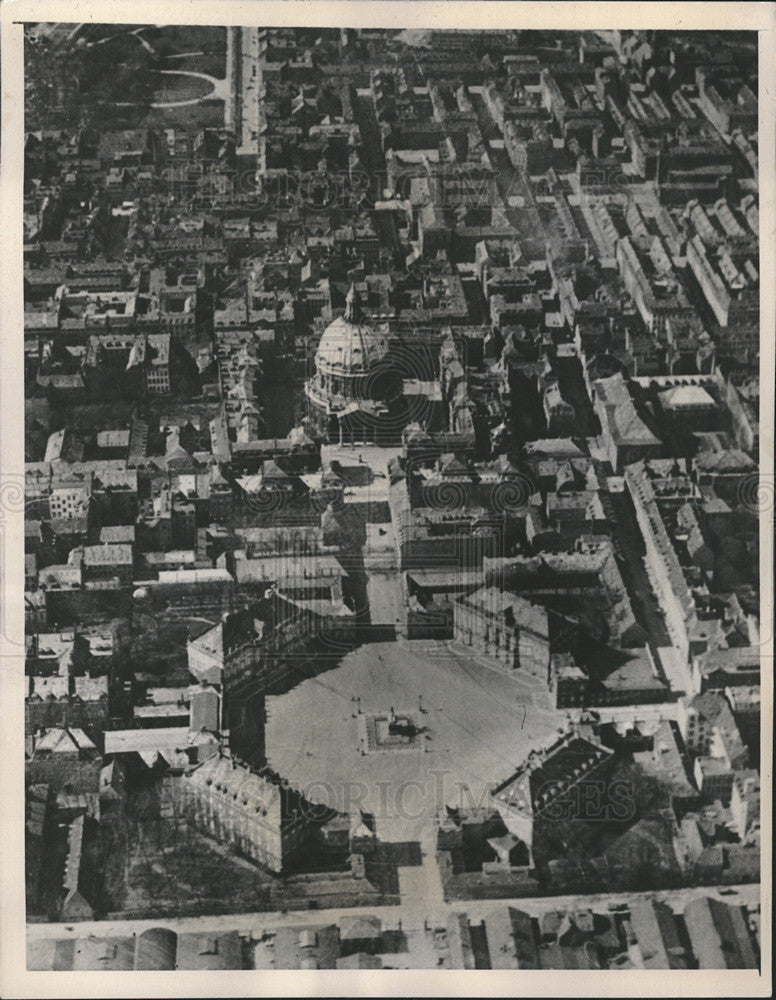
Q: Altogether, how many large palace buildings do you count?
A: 4